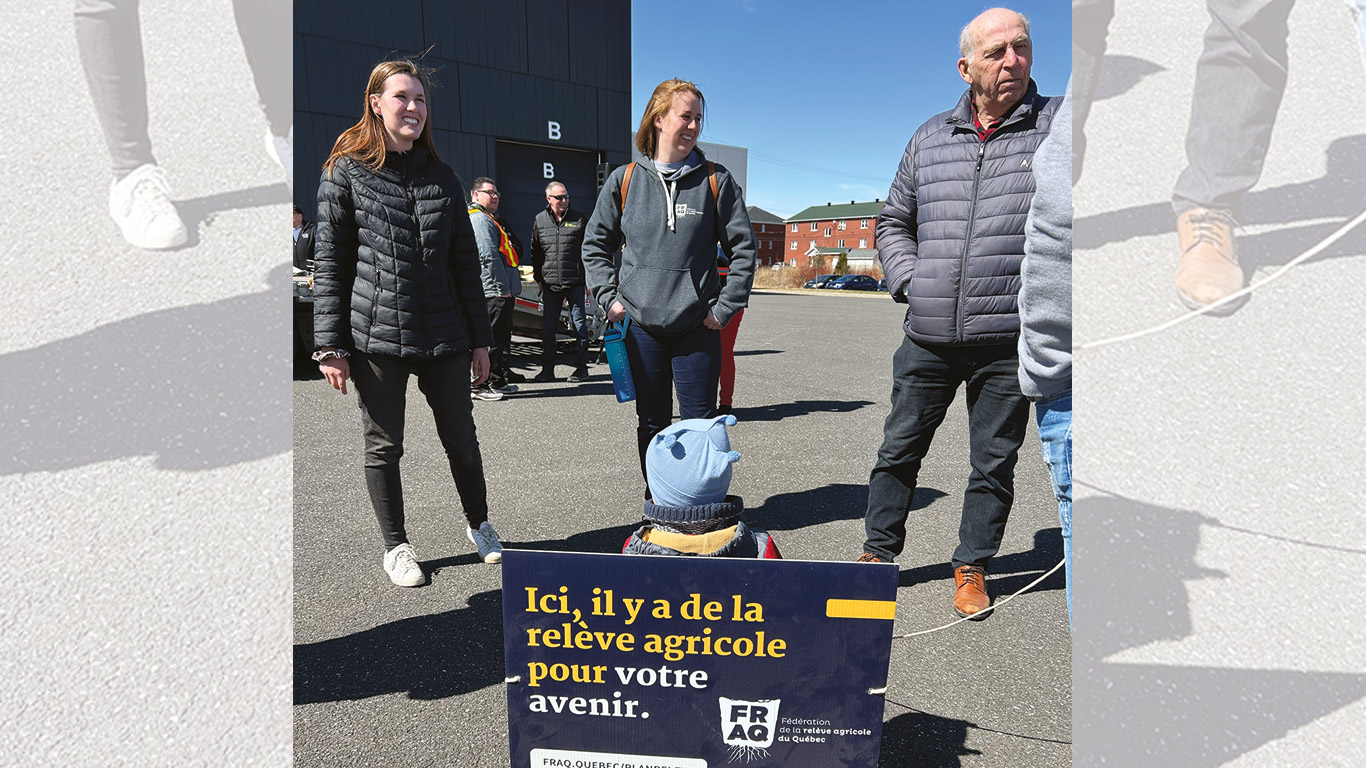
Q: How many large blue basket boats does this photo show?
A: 0